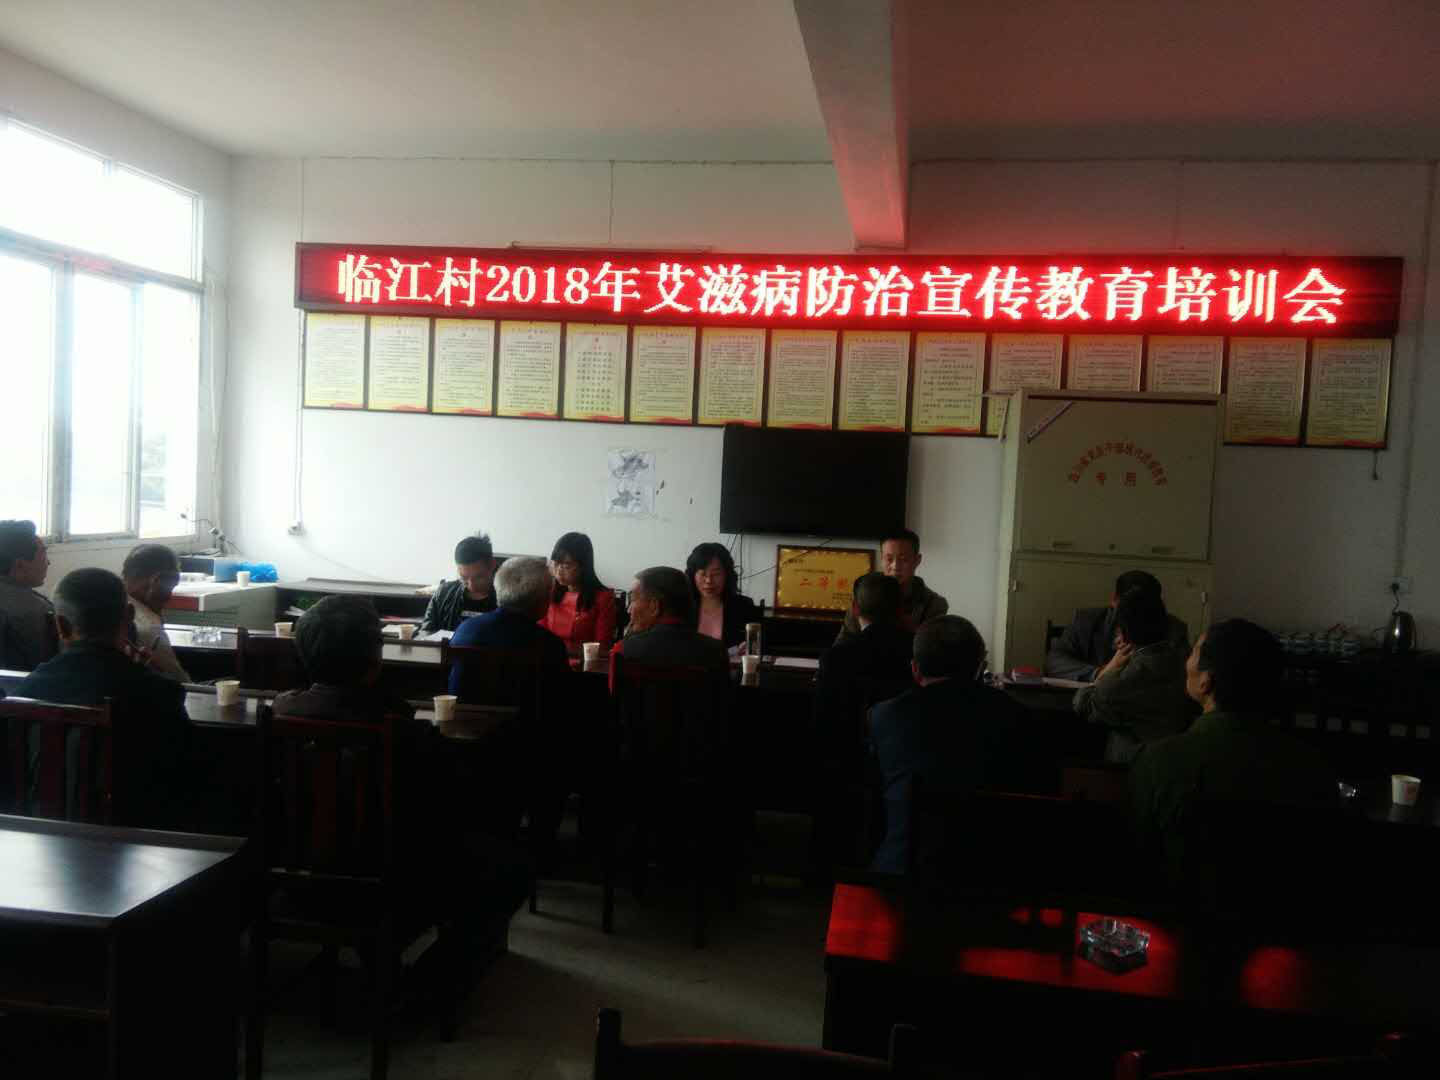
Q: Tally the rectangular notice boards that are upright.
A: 15